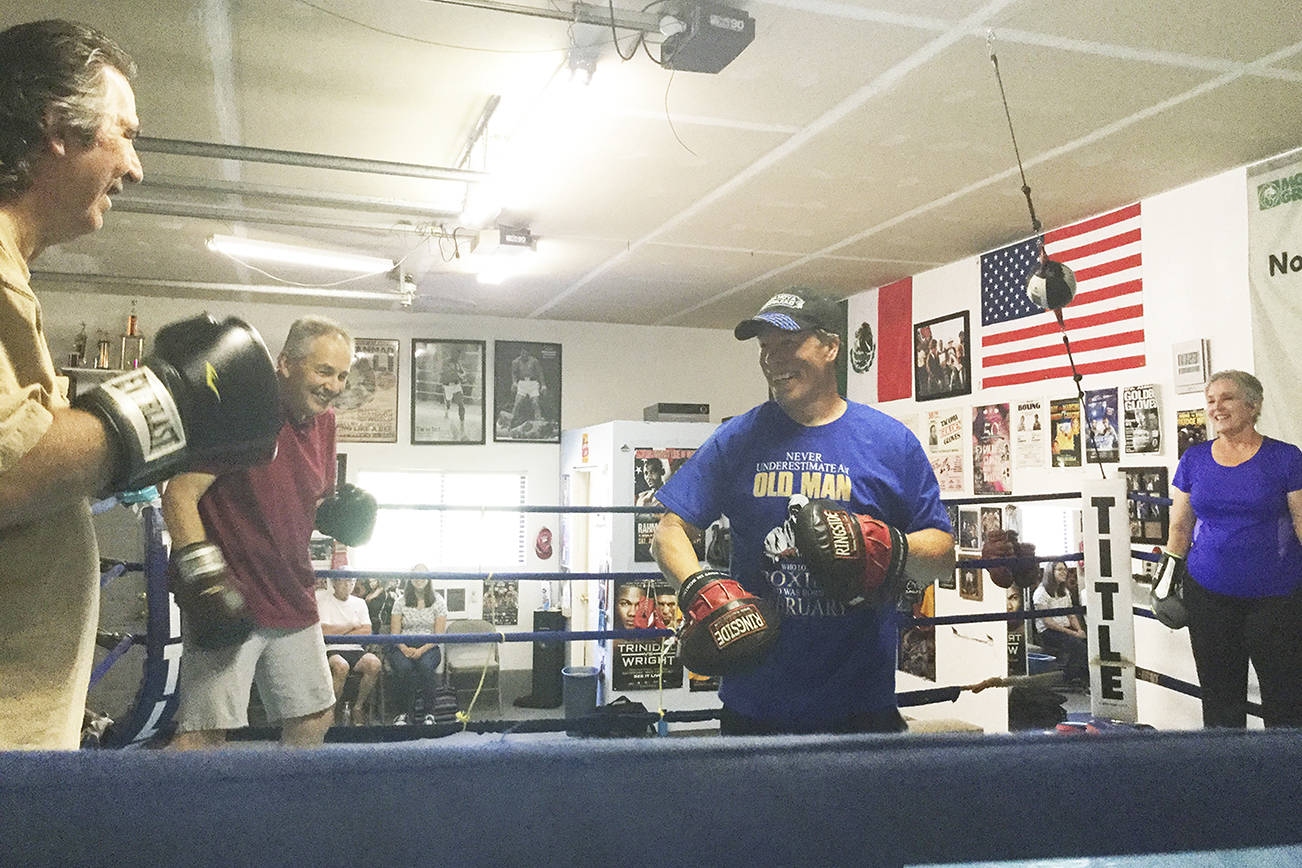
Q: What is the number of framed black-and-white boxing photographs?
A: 2